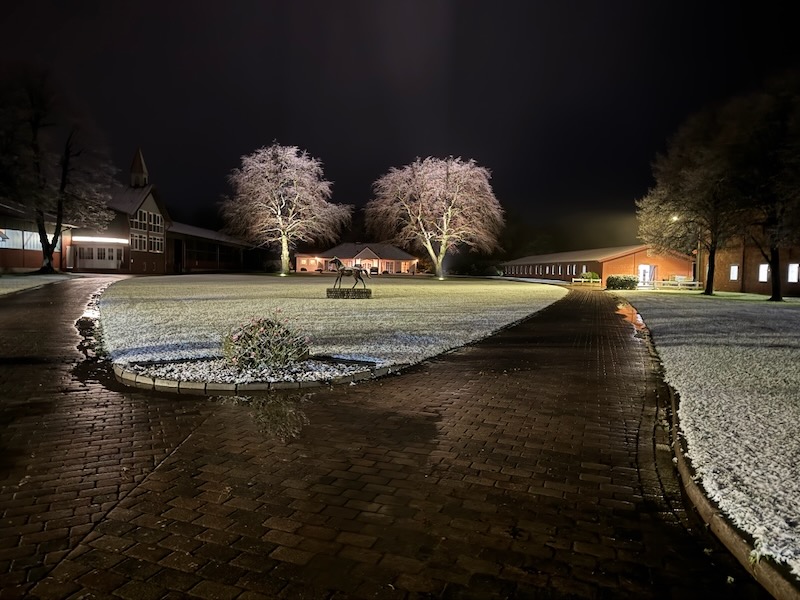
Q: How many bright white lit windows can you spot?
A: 3